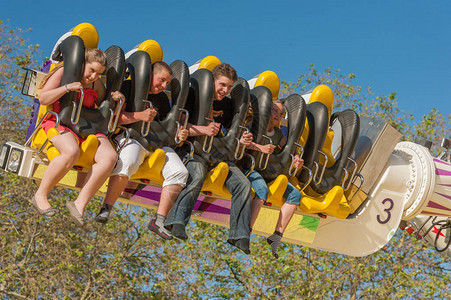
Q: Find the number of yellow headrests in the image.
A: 5